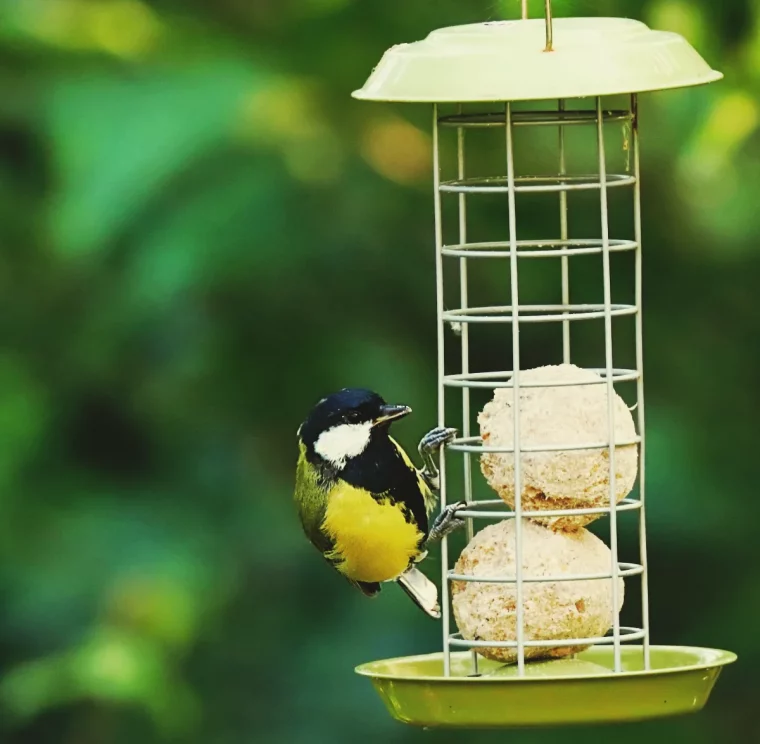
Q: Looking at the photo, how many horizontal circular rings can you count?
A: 9